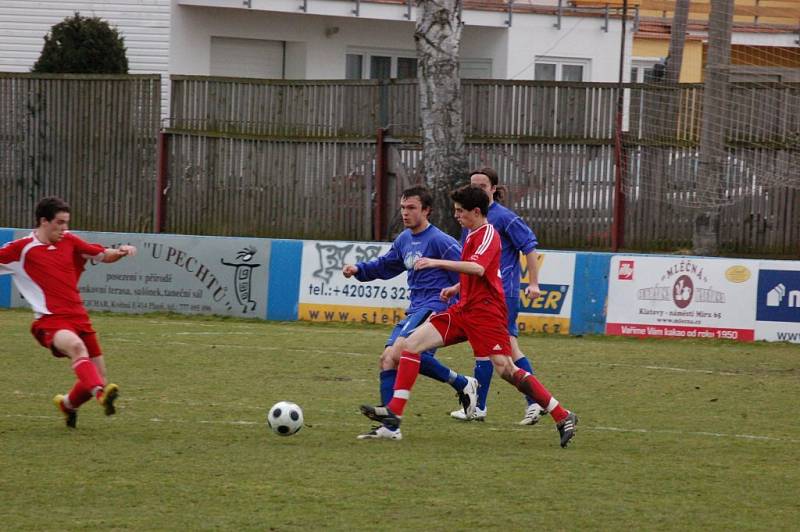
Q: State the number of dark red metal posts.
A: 3